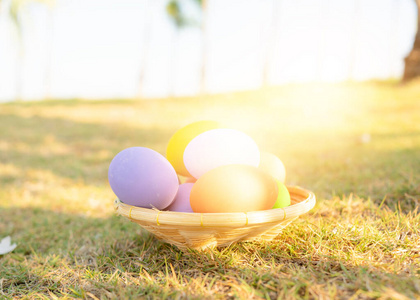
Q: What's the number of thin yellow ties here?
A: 5